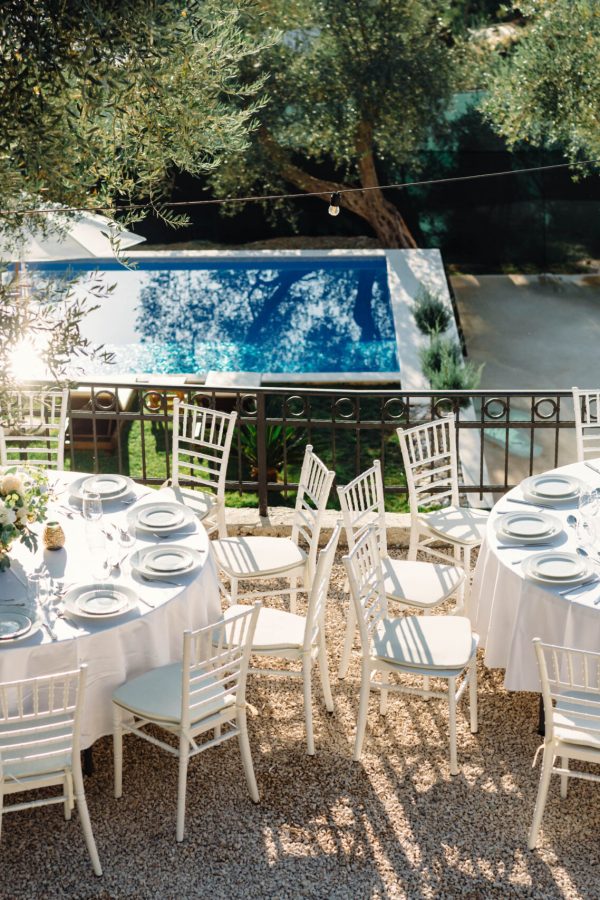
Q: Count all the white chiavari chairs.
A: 11